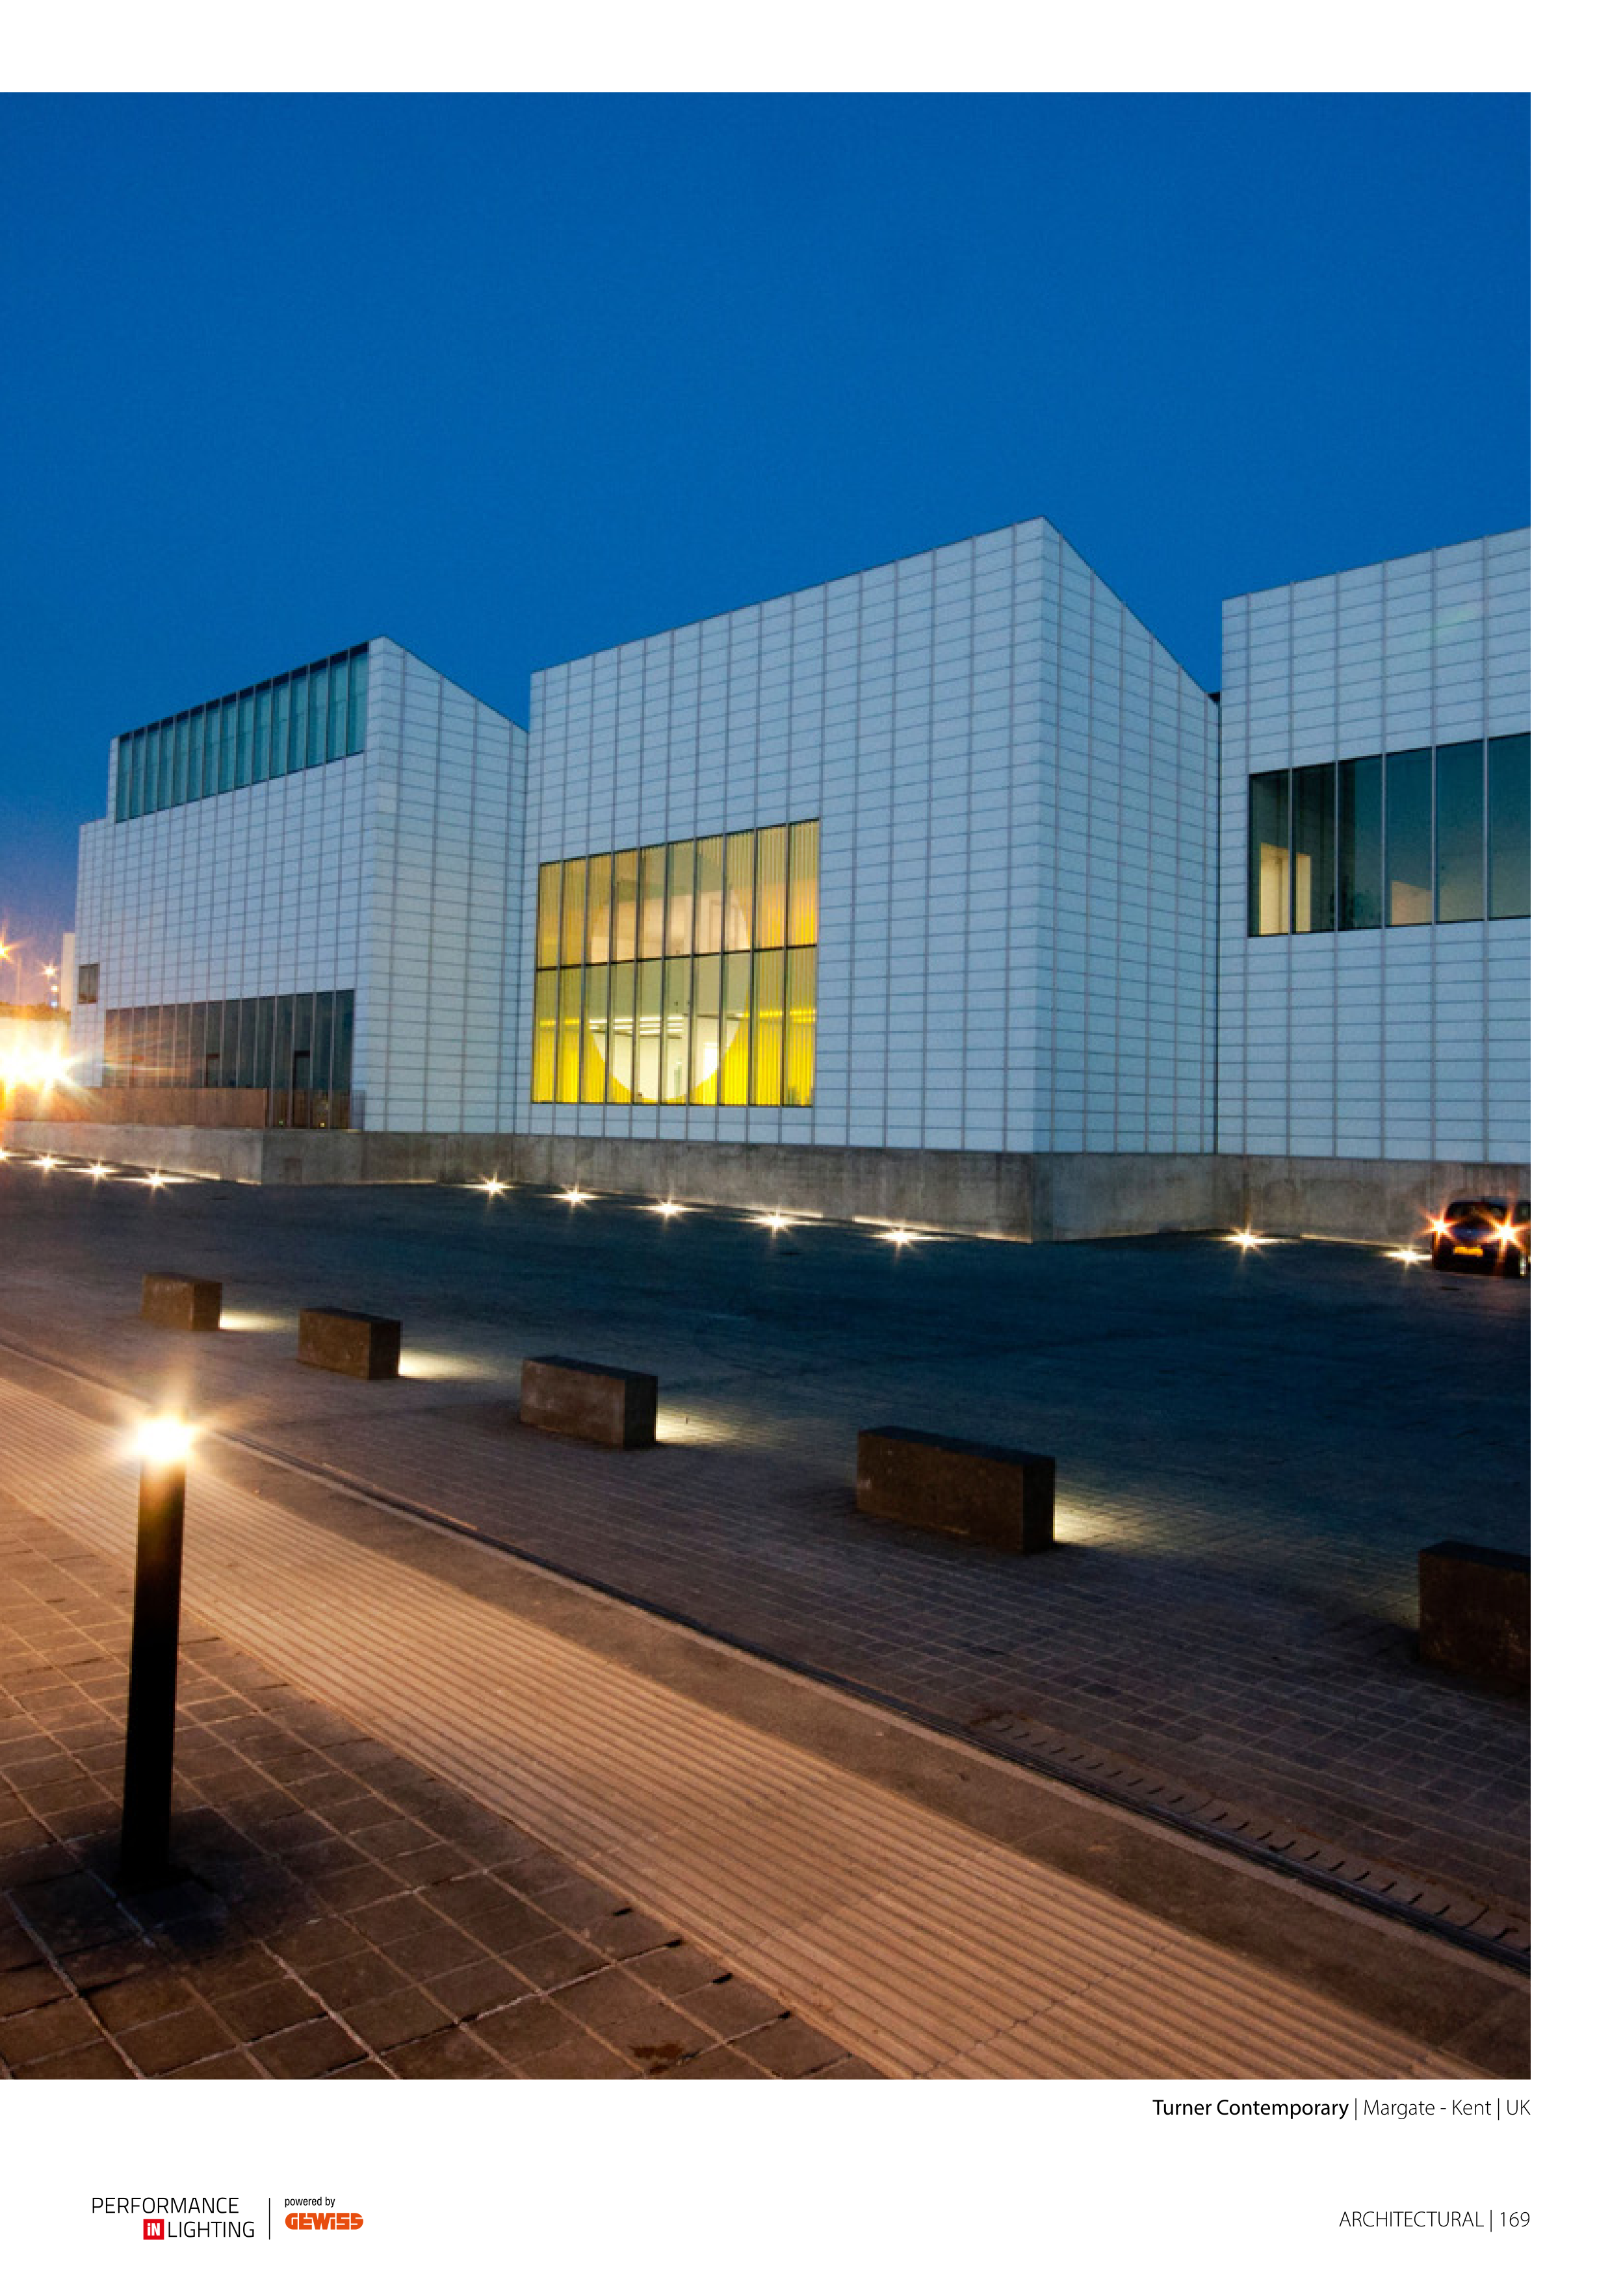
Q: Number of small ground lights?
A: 11